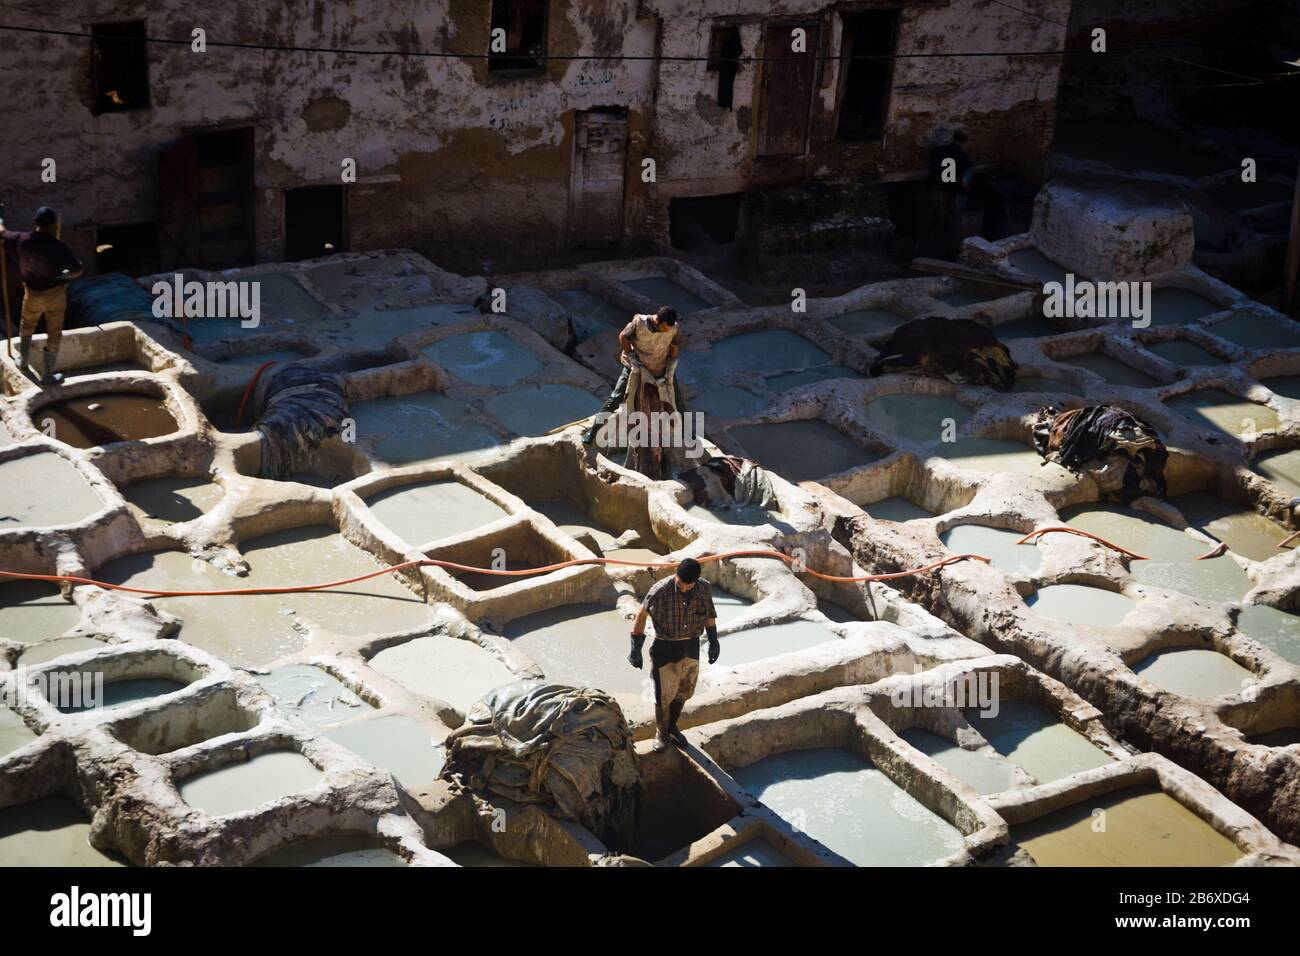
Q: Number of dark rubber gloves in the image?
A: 2